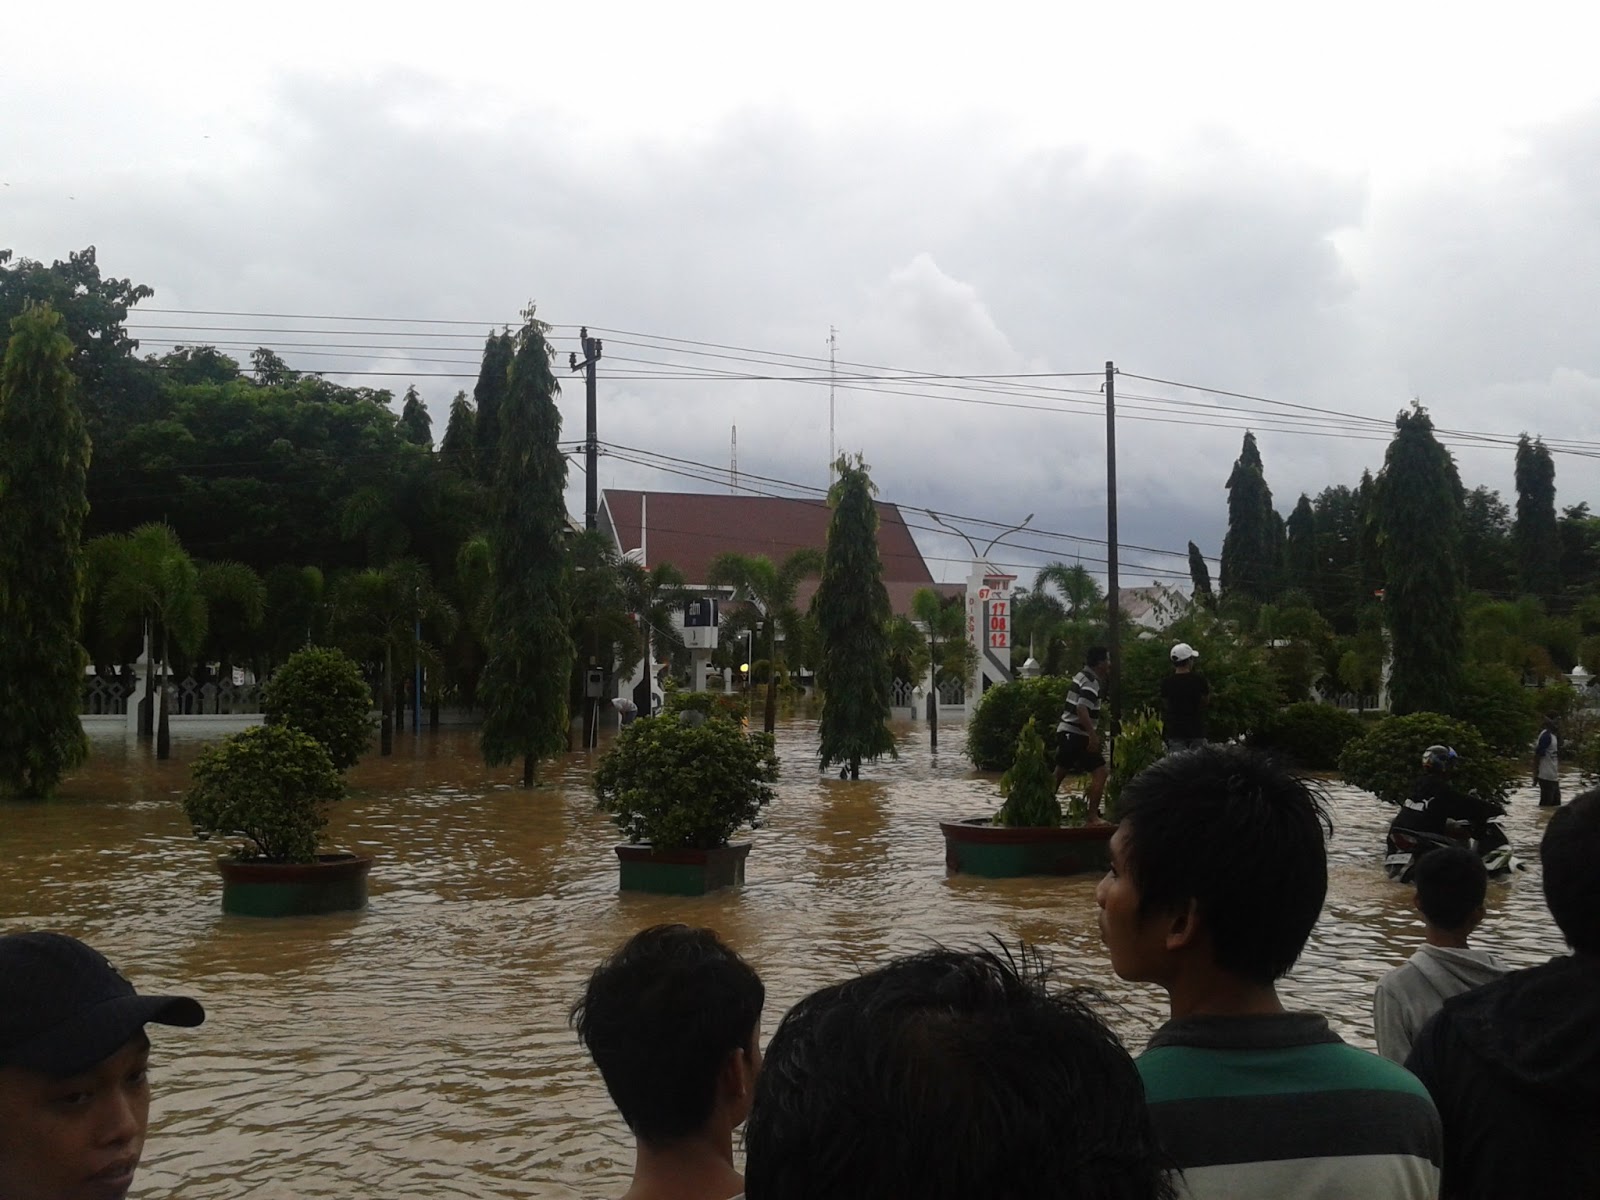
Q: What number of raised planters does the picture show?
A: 3